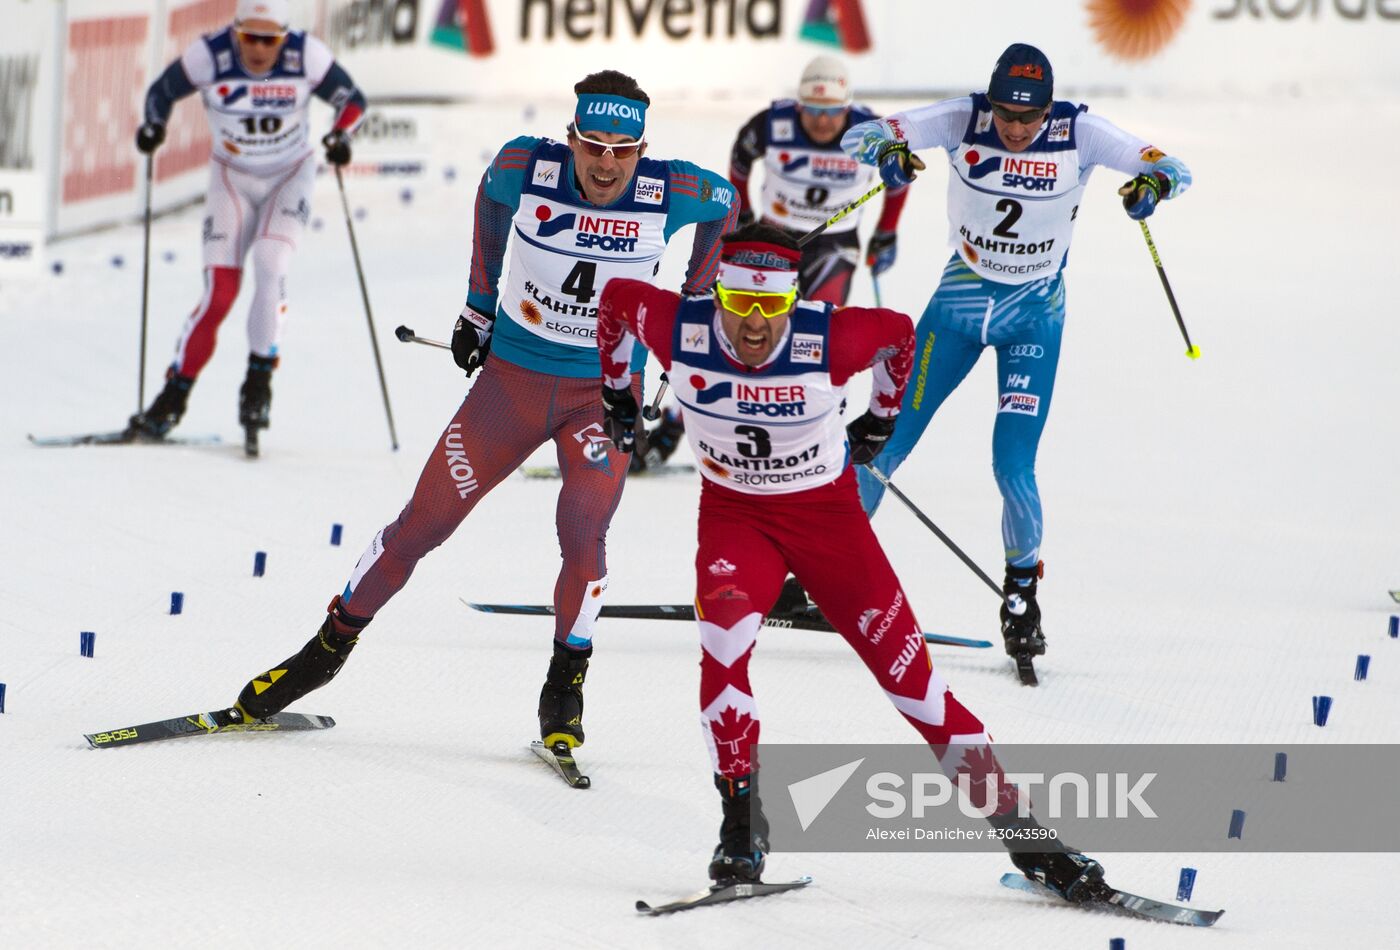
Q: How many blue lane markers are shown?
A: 12